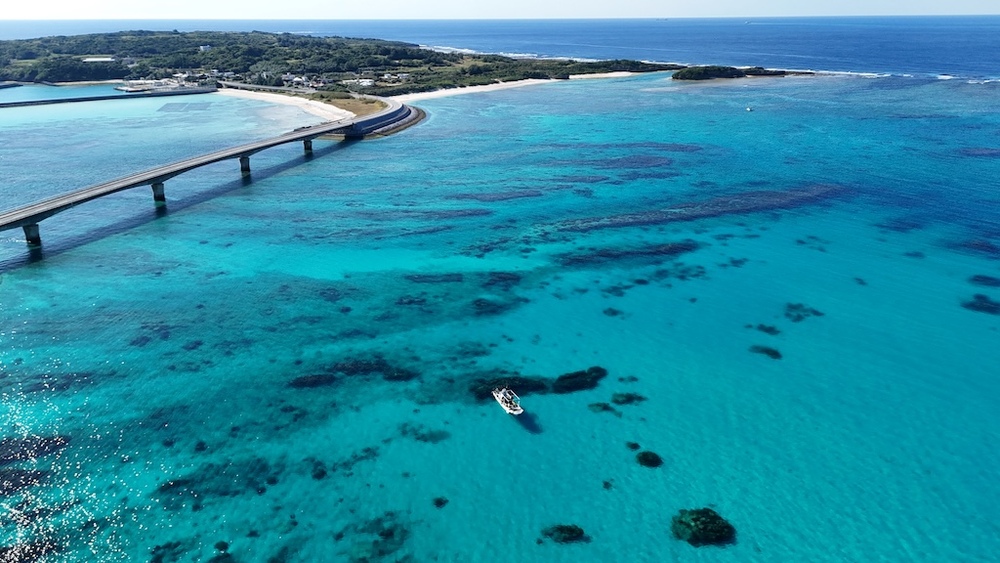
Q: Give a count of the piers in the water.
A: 4